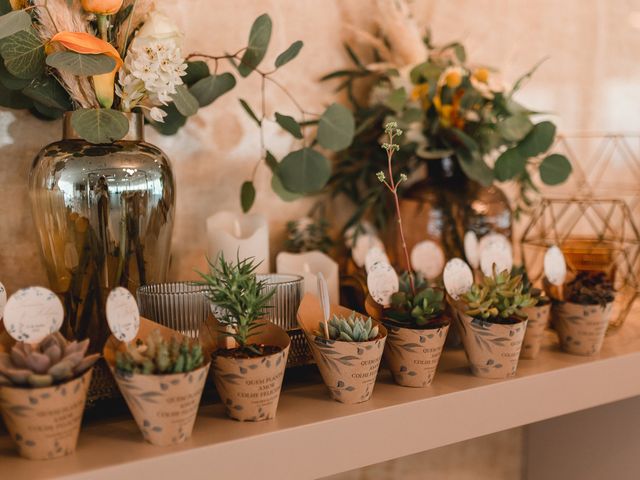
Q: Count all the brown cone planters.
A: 8